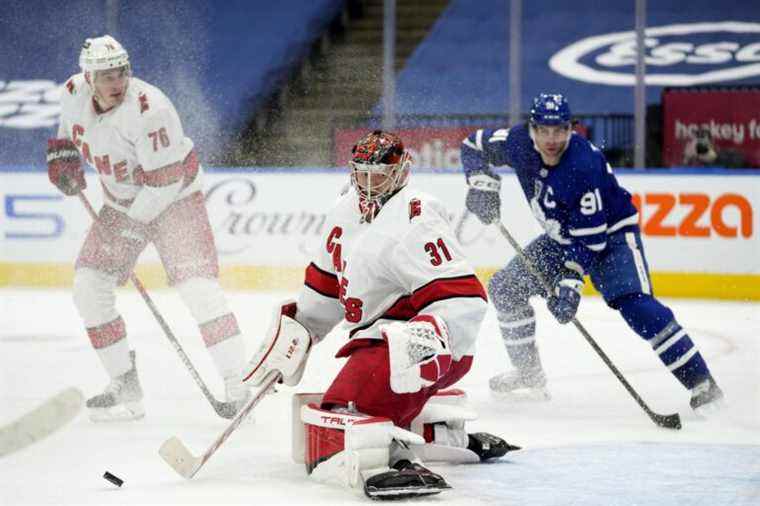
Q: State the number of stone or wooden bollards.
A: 0